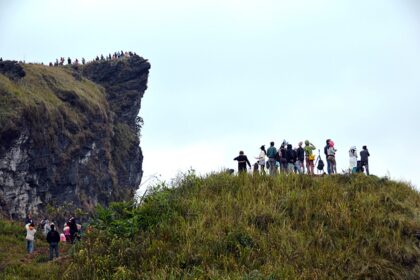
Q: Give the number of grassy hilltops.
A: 2